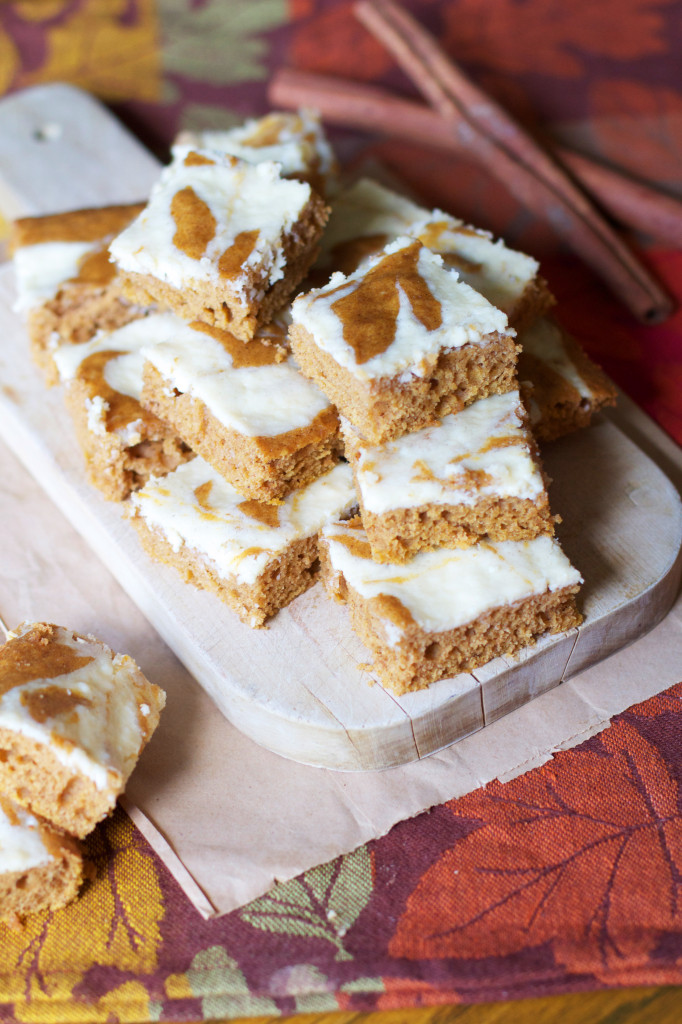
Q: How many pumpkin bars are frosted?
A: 13